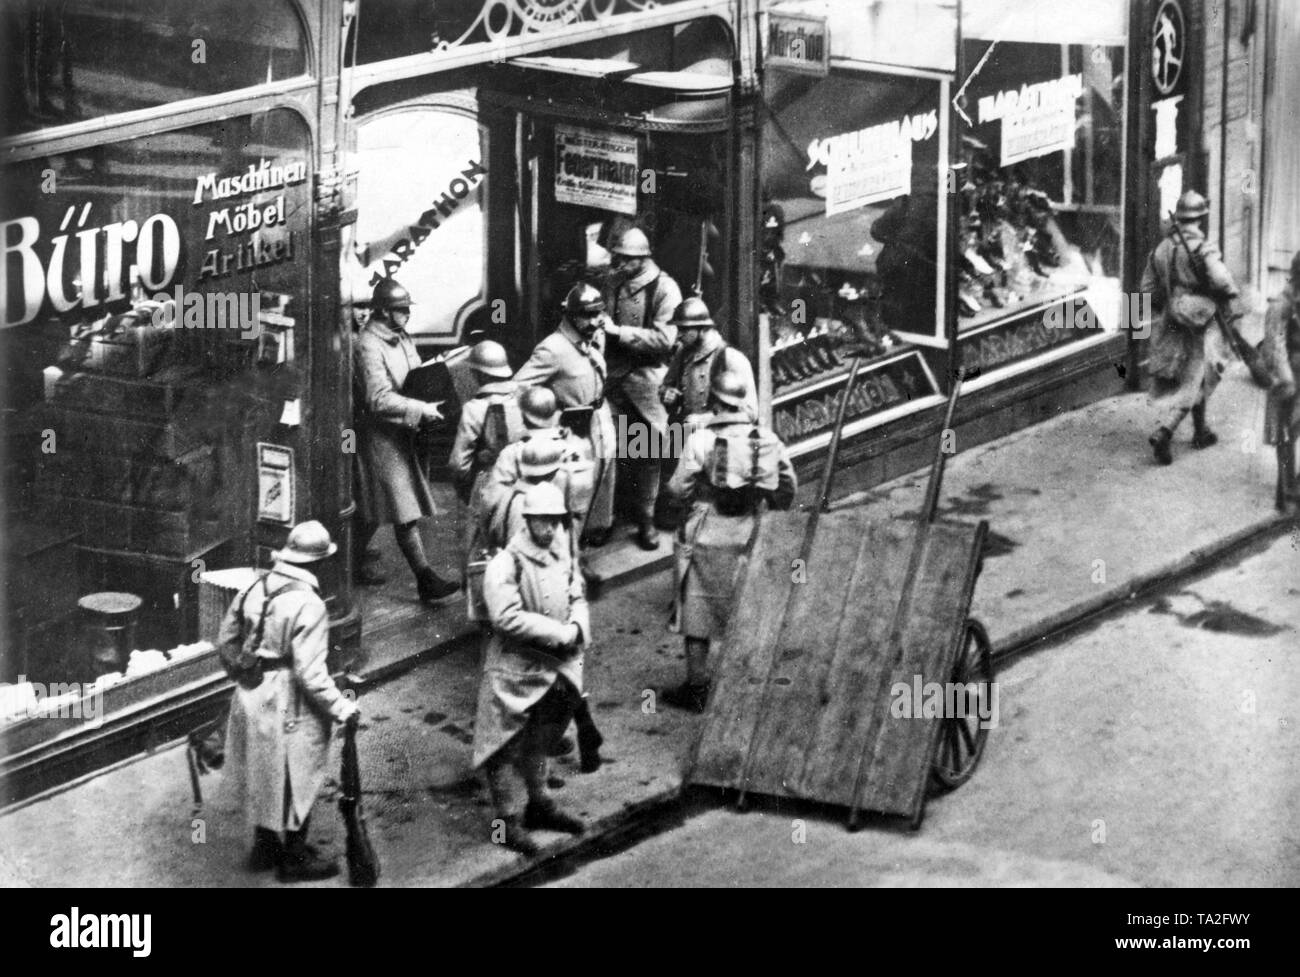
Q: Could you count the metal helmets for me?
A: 11